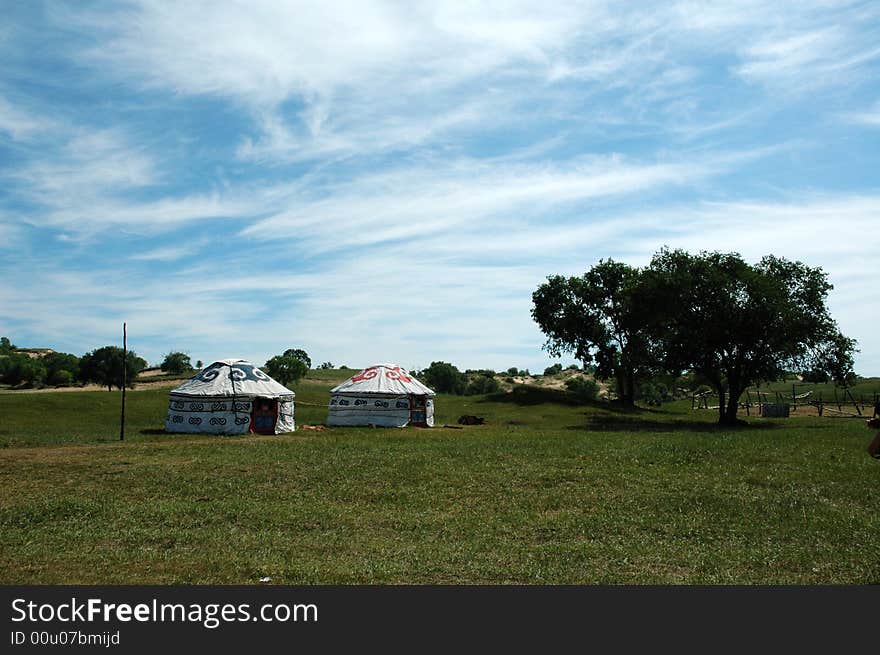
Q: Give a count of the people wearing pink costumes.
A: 0